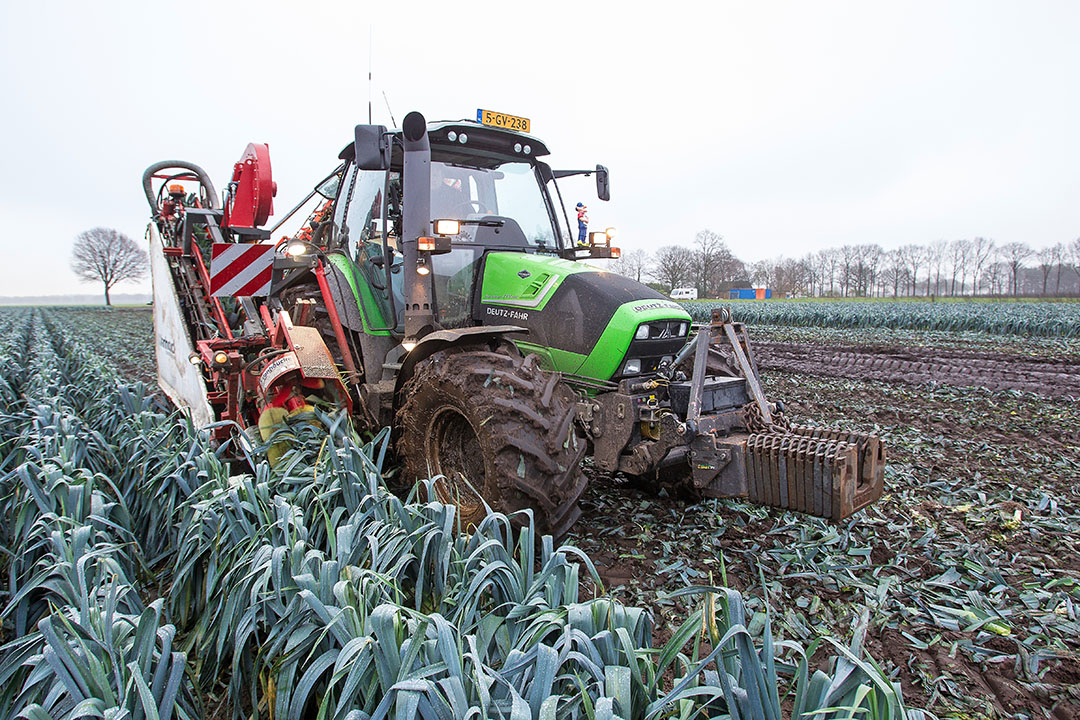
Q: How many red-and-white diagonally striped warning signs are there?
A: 1